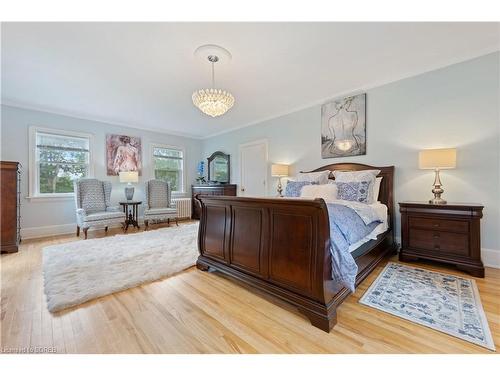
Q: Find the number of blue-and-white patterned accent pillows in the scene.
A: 2